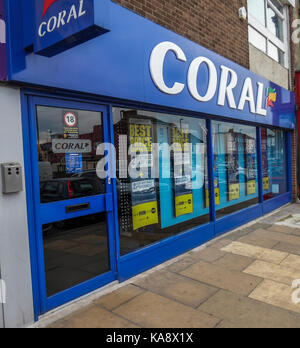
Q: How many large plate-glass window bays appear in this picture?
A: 3